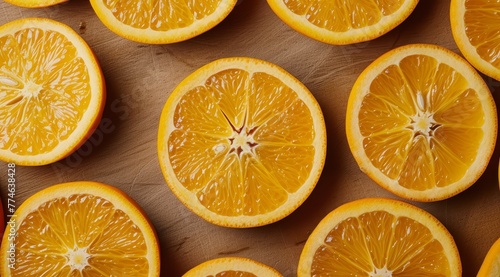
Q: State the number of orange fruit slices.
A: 11